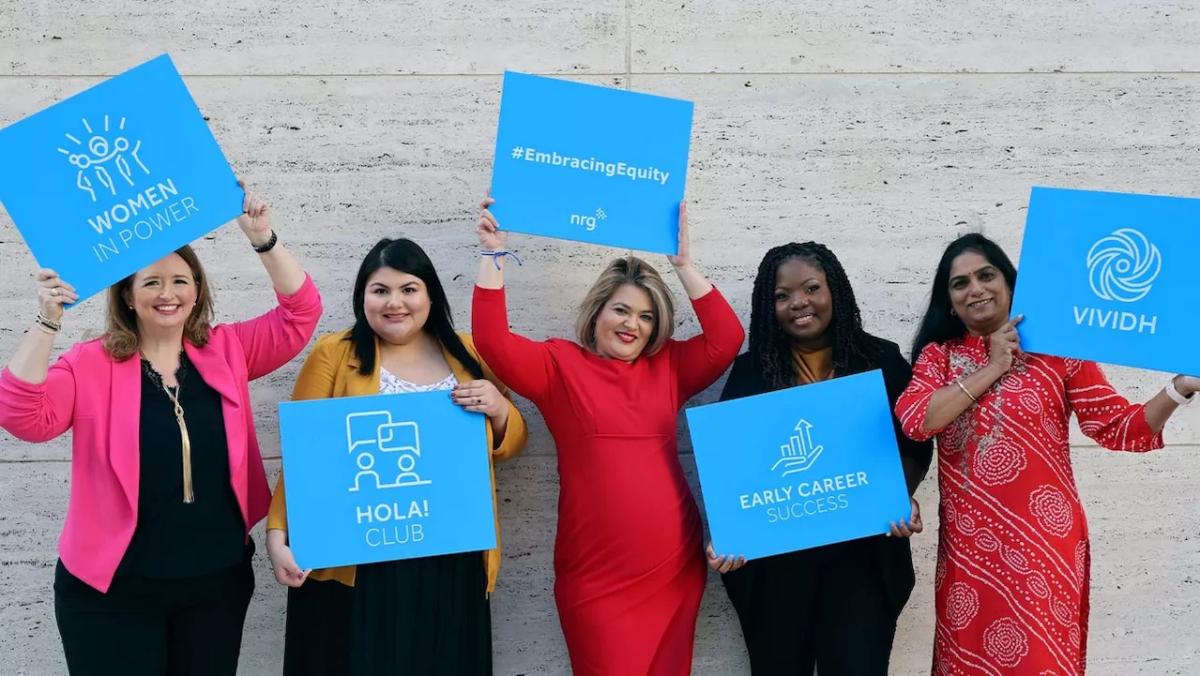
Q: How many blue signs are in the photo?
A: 5